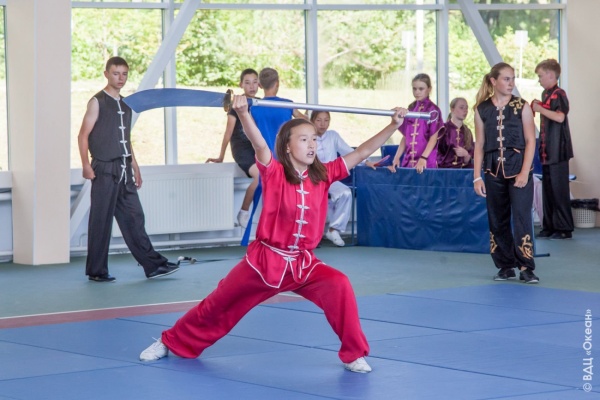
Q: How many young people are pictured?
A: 9